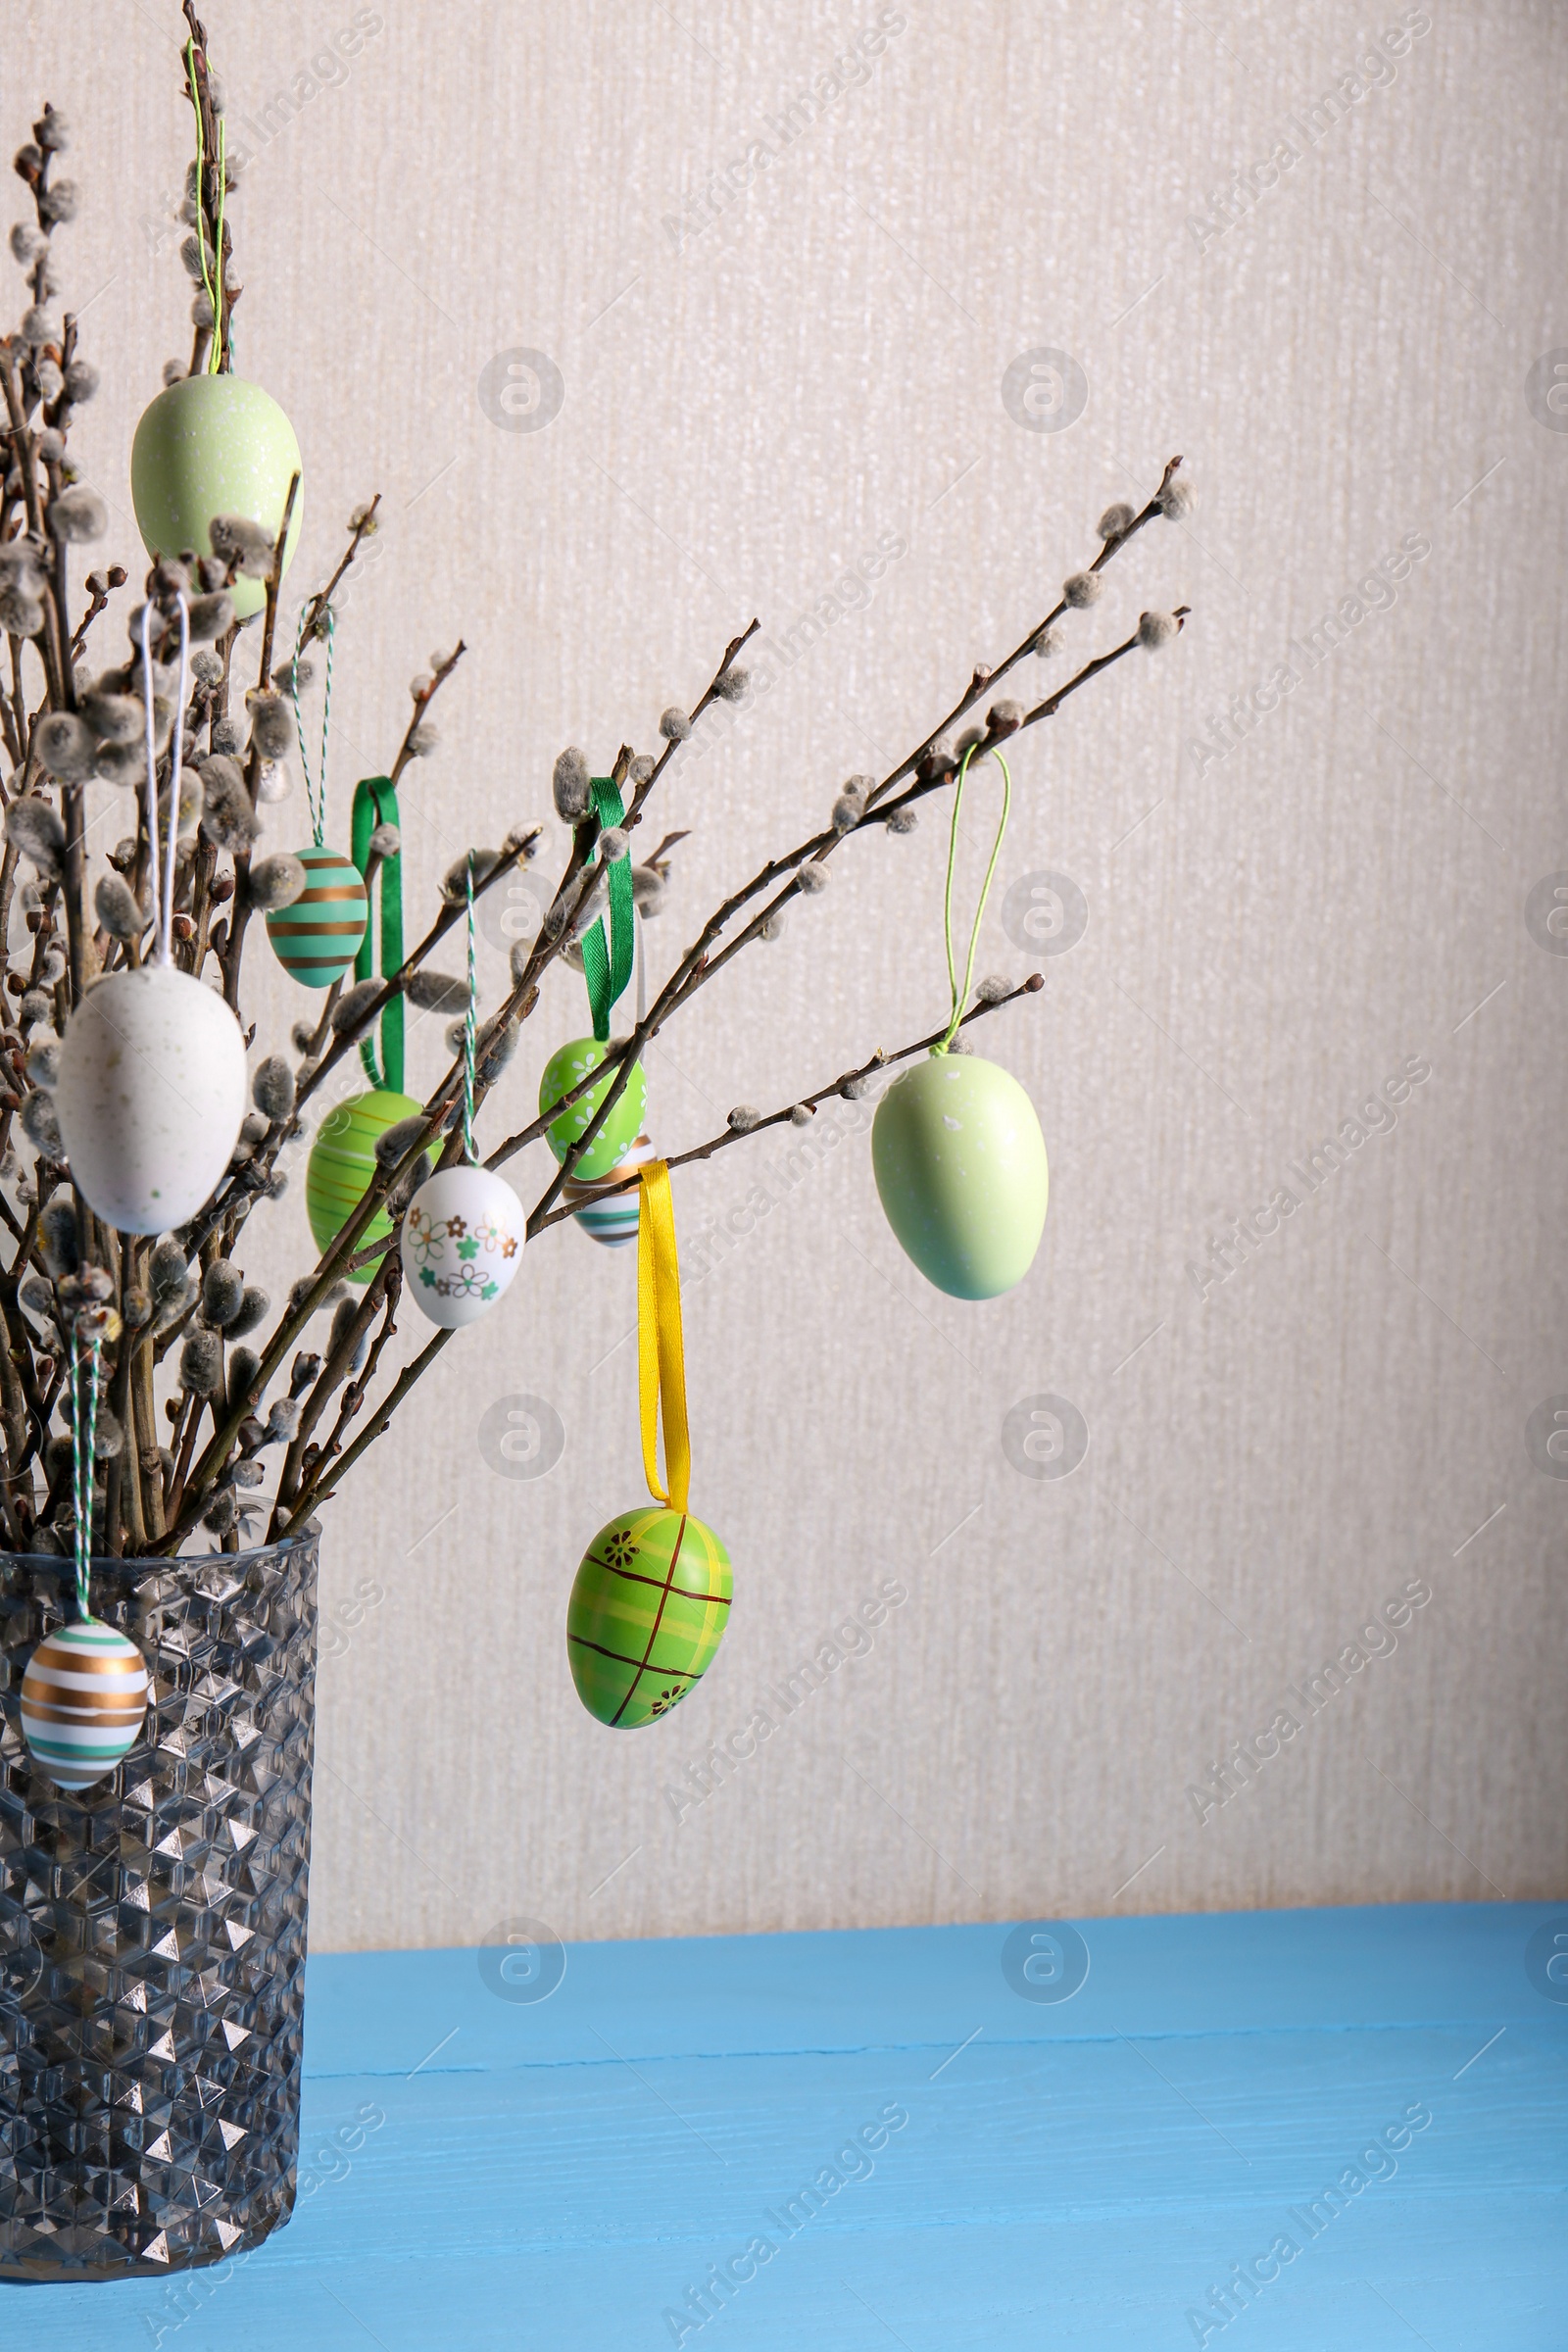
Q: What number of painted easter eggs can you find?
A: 10